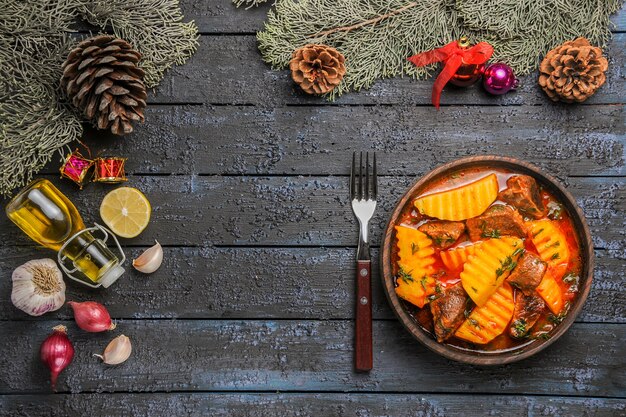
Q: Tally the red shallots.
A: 2